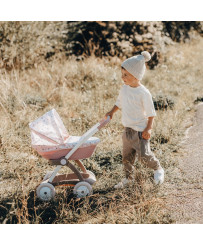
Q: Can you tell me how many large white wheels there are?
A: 4